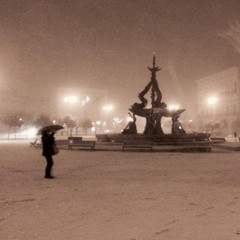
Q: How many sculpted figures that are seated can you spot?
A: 2